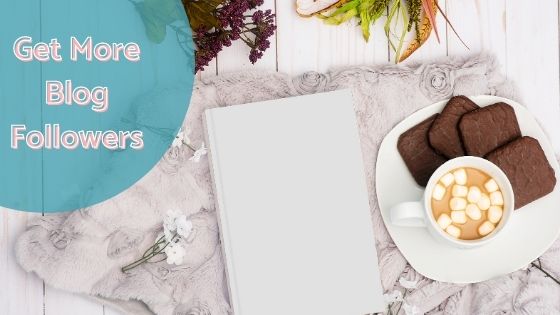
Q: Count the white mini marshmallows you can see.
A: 15